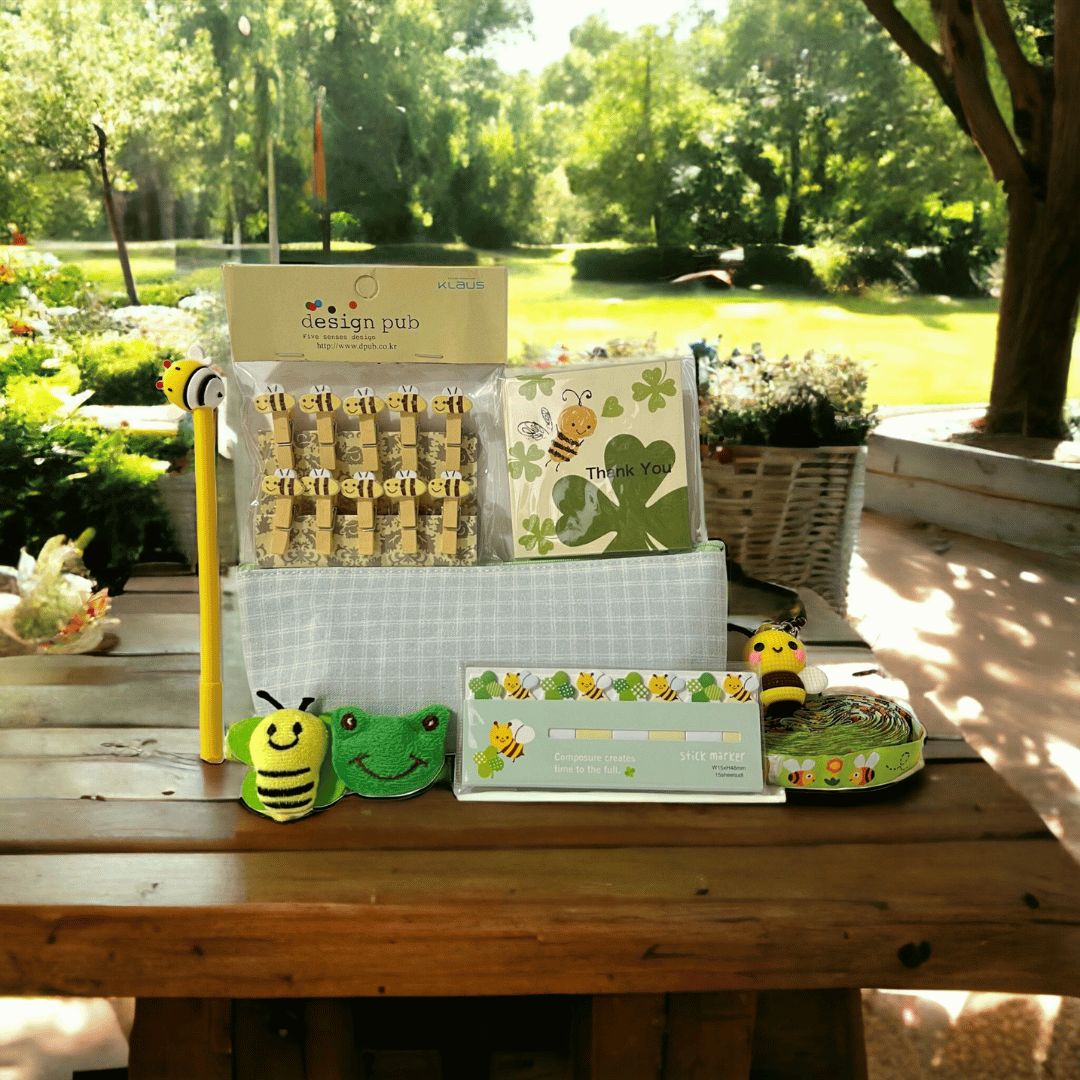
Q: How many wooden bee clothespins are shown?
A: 10